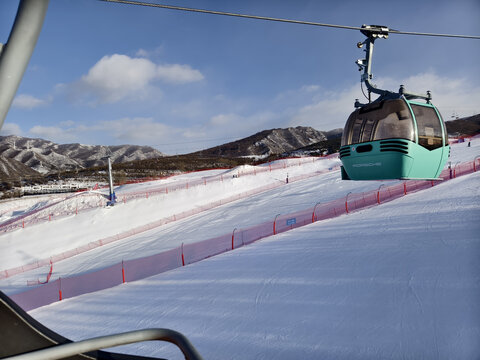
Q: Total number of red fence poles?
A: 12